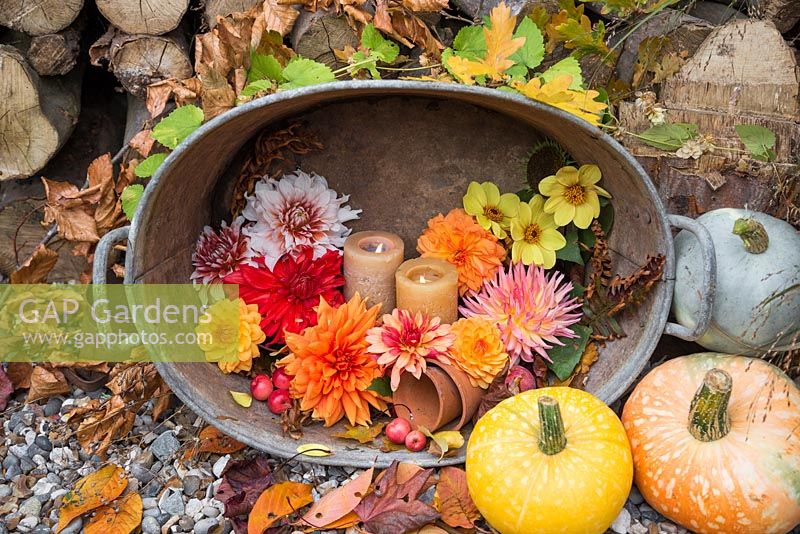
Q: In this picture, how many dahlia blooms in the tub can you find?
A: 12